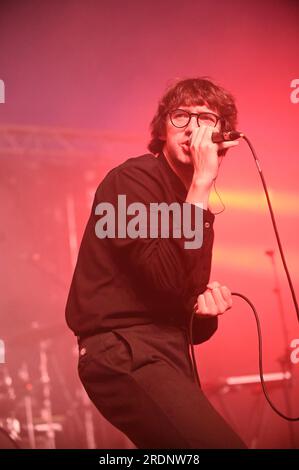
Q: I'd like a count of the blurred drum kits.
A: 1